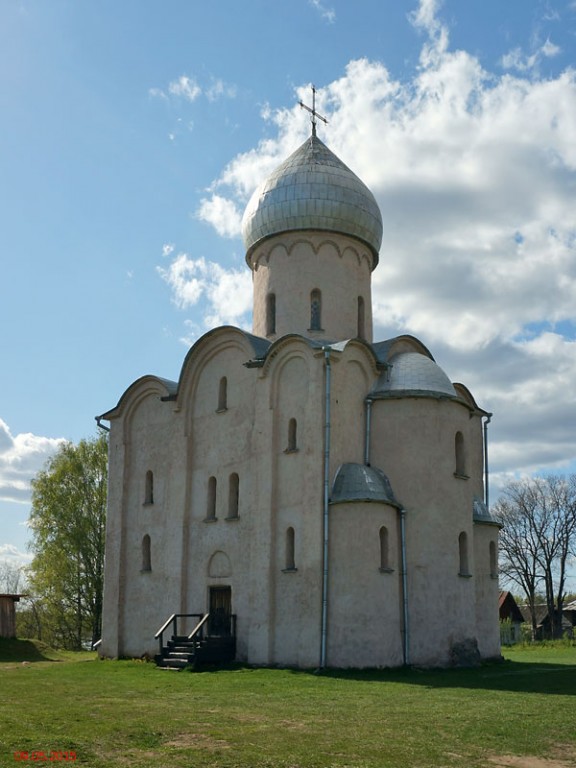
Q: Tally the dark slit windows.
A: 14